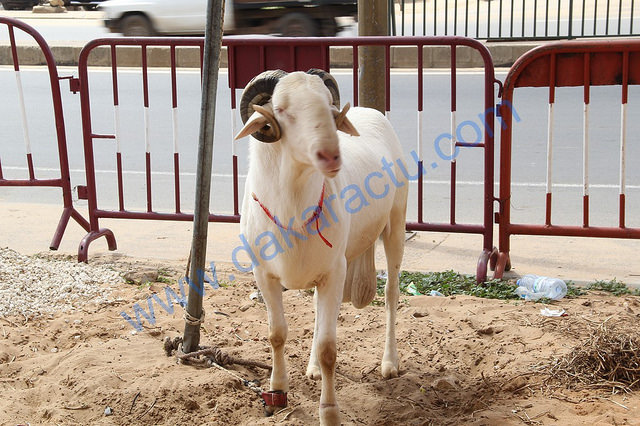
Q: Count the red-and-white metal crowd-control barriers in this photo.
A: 3